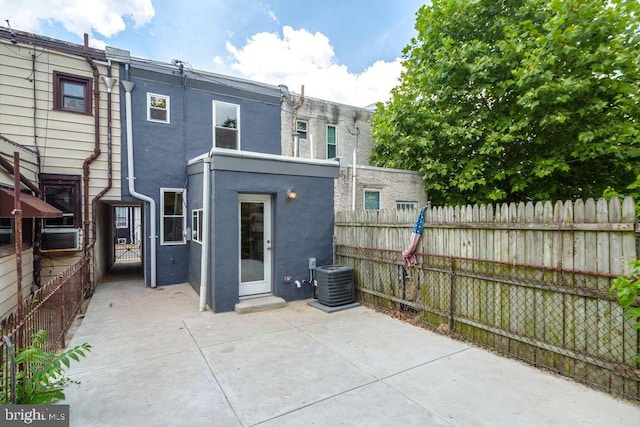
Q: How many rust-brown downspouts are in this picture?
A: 2